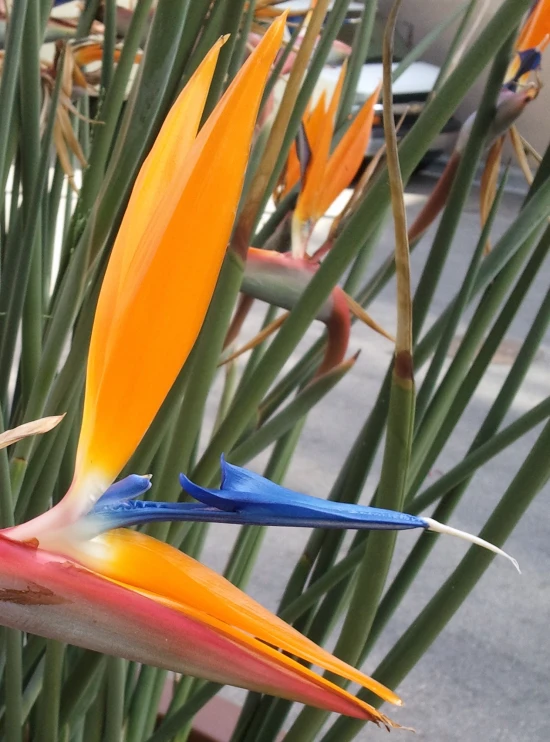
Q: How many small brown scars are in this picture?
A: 1